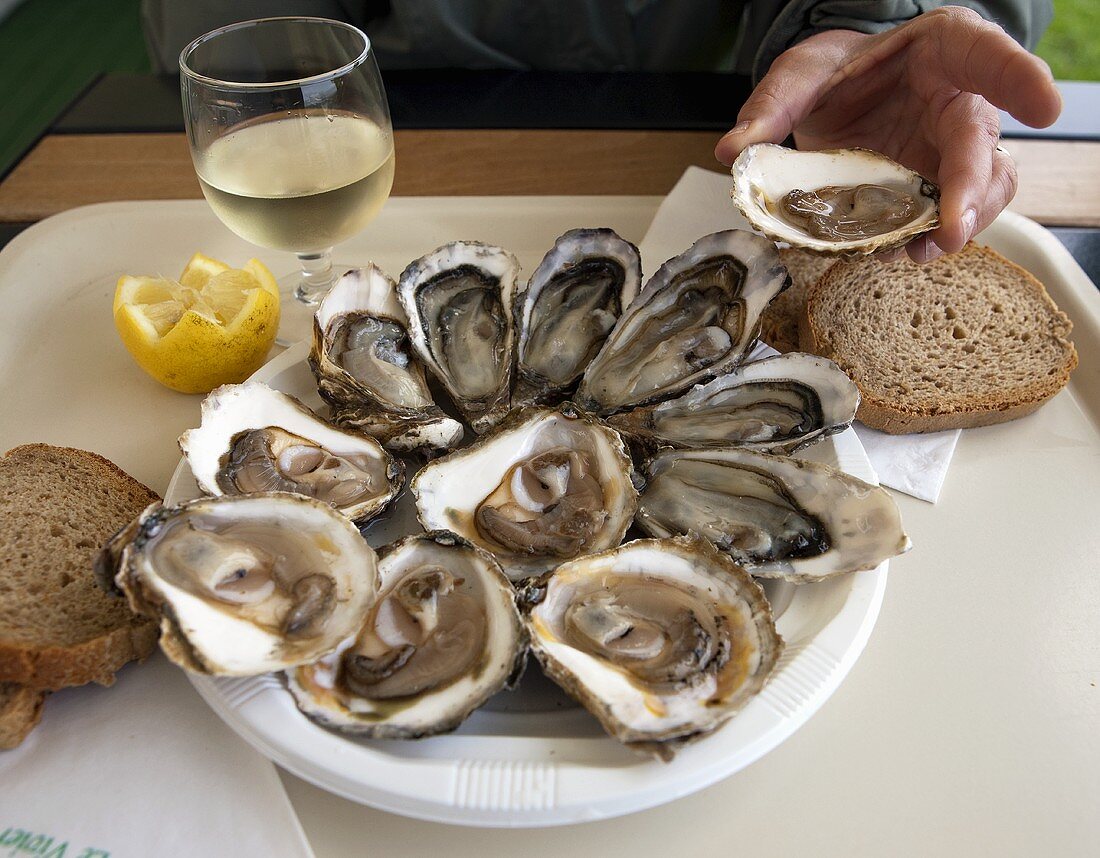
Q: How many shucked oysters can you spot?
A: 12